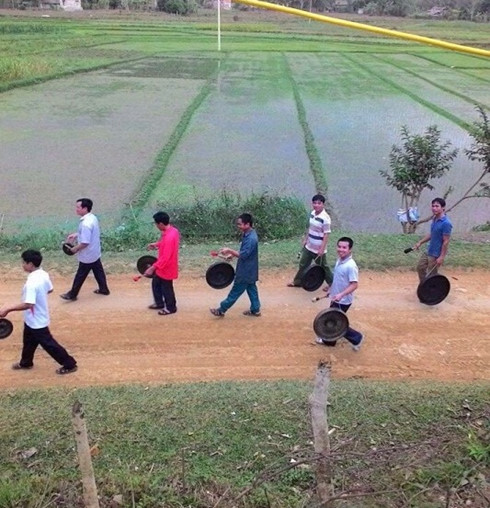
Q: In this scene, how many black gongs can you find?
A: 7